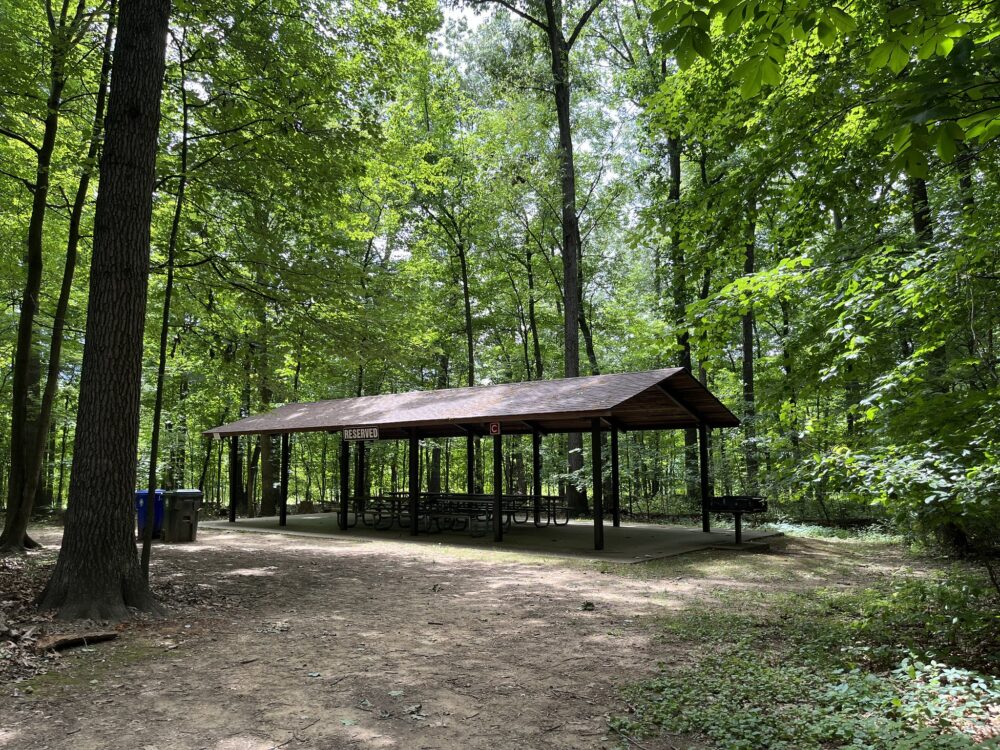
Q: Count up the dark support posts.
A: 11